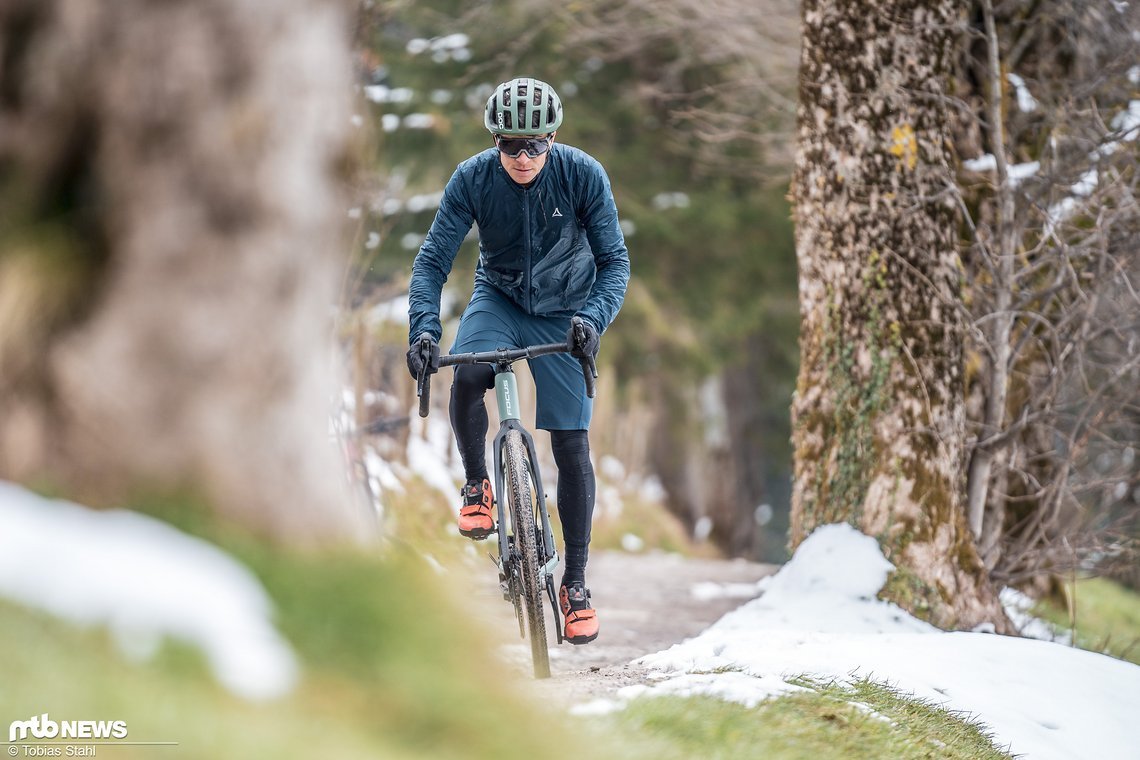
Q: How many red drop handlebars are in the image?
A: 0